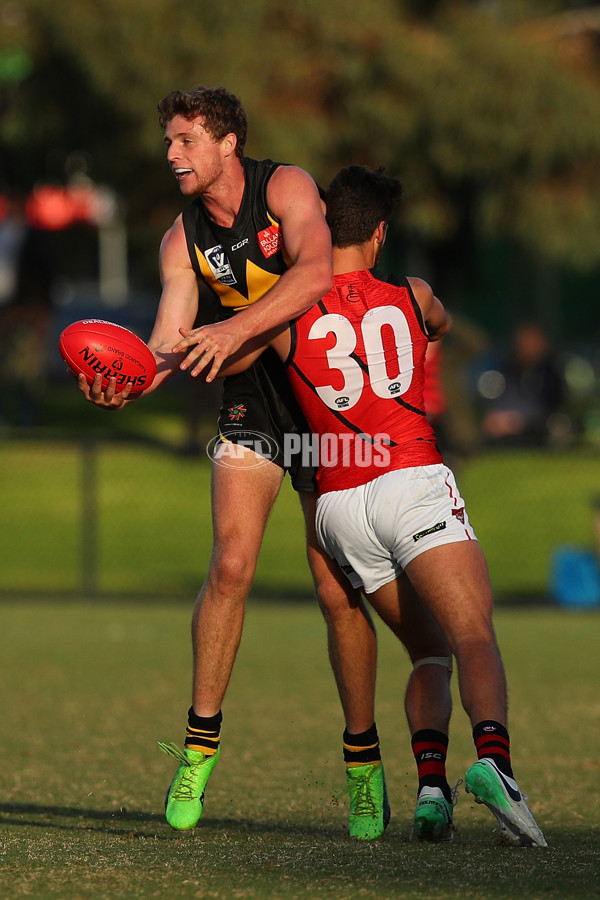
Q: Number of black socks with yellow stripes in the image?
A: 2